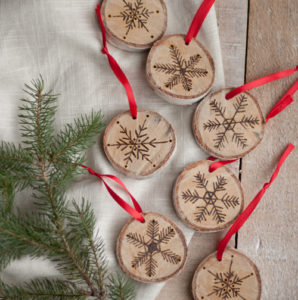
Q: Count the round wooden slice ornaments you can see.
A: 7